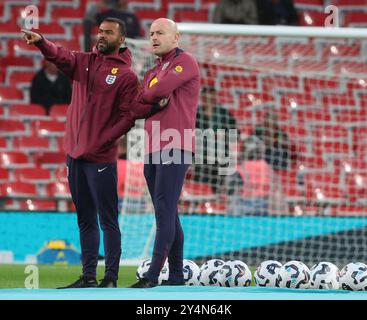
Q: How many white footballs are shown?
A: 8